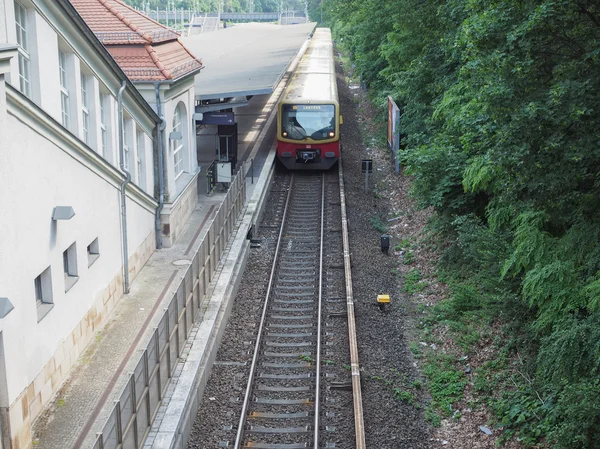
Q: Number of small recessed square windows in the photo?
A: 3